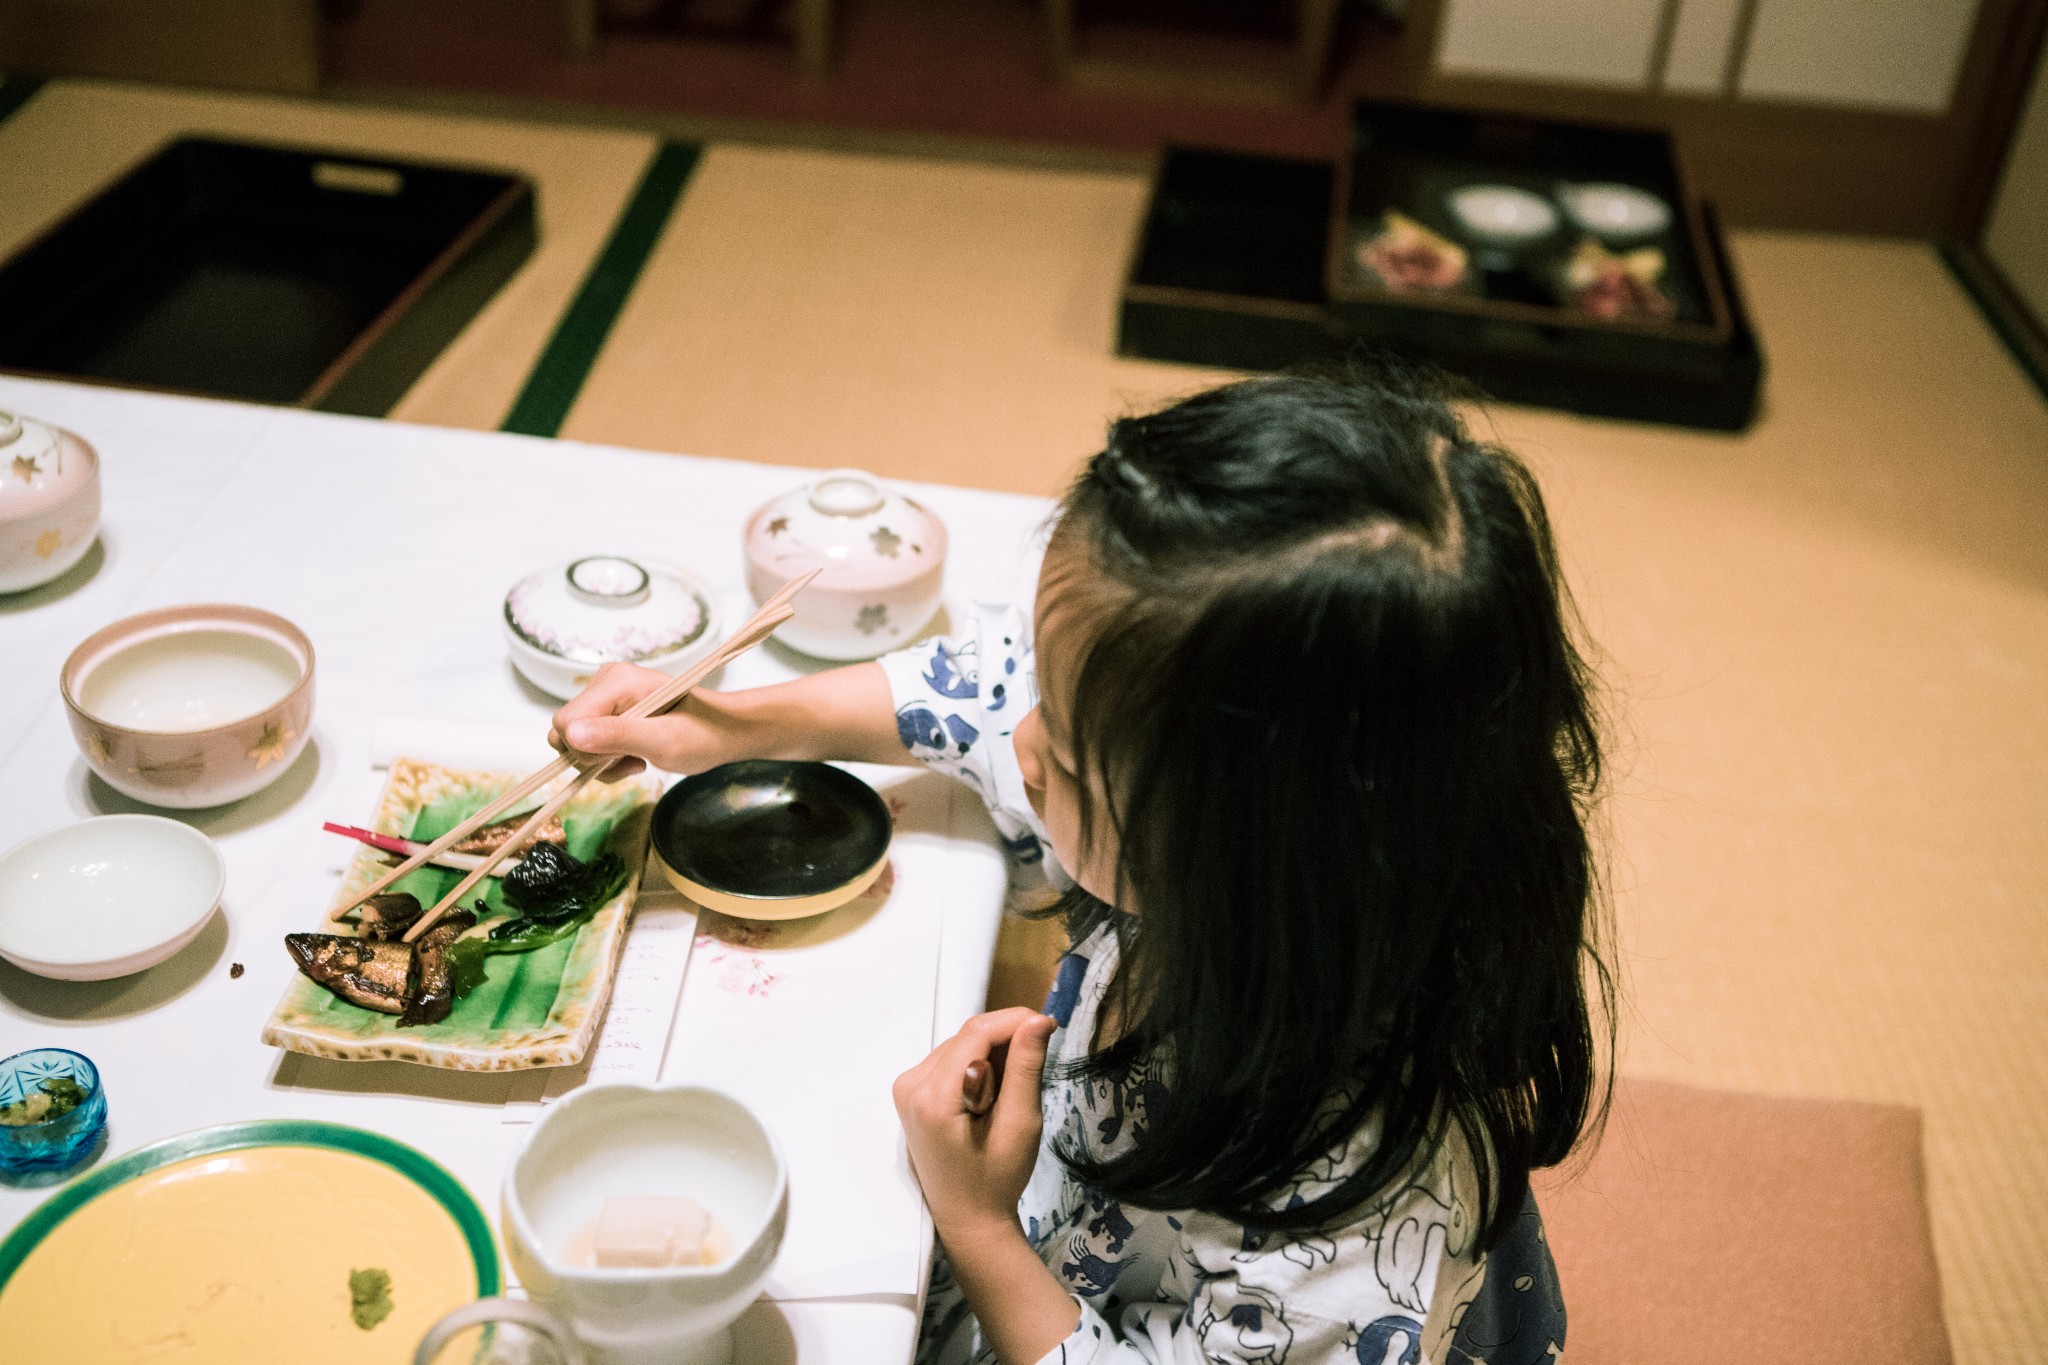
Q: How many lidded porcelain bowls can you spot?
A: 3